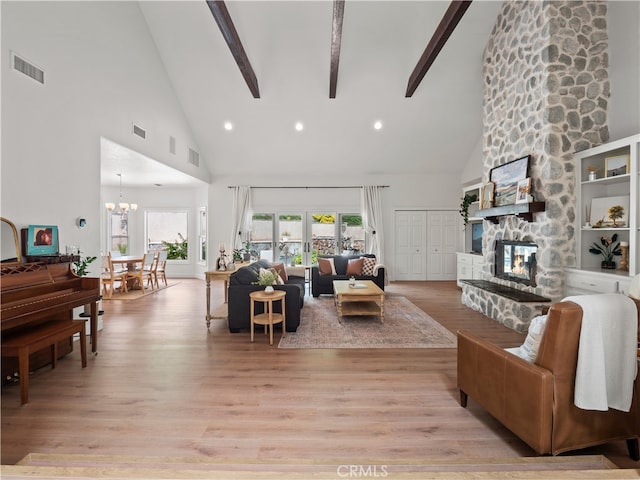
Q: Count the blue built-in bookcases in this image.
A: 0